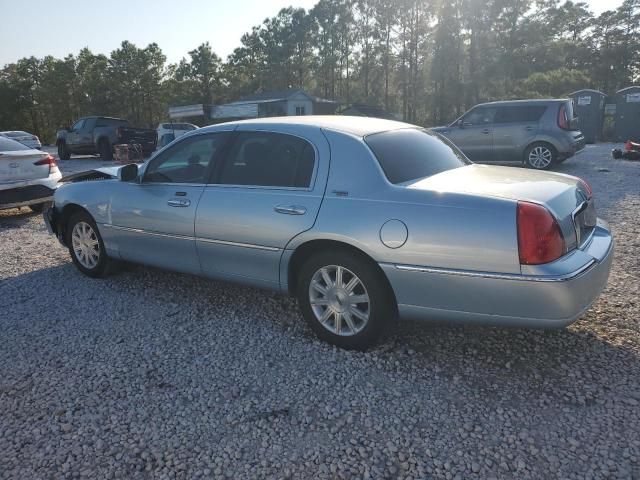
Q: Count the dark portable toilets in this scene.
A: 2